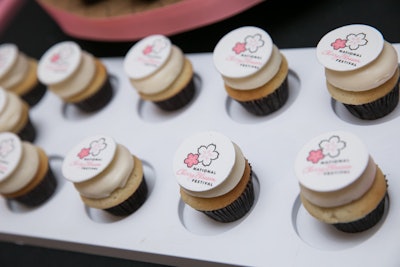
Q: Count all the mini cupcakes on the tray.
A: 10